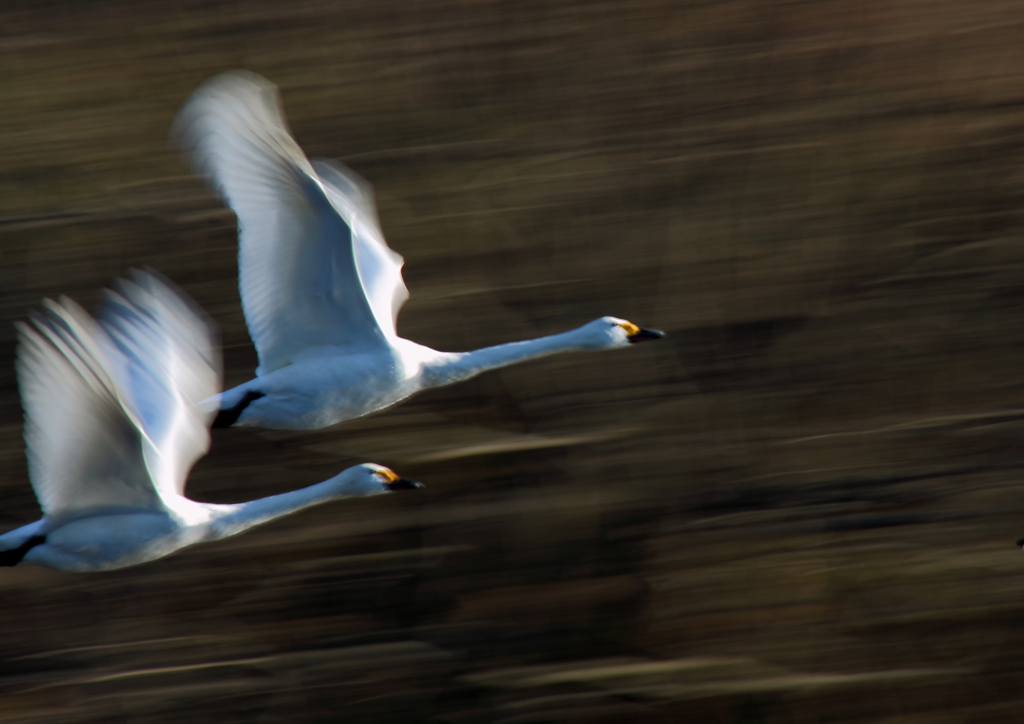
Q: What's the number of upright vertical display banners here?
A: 0